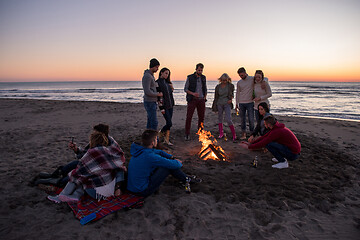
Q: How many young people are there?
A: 11